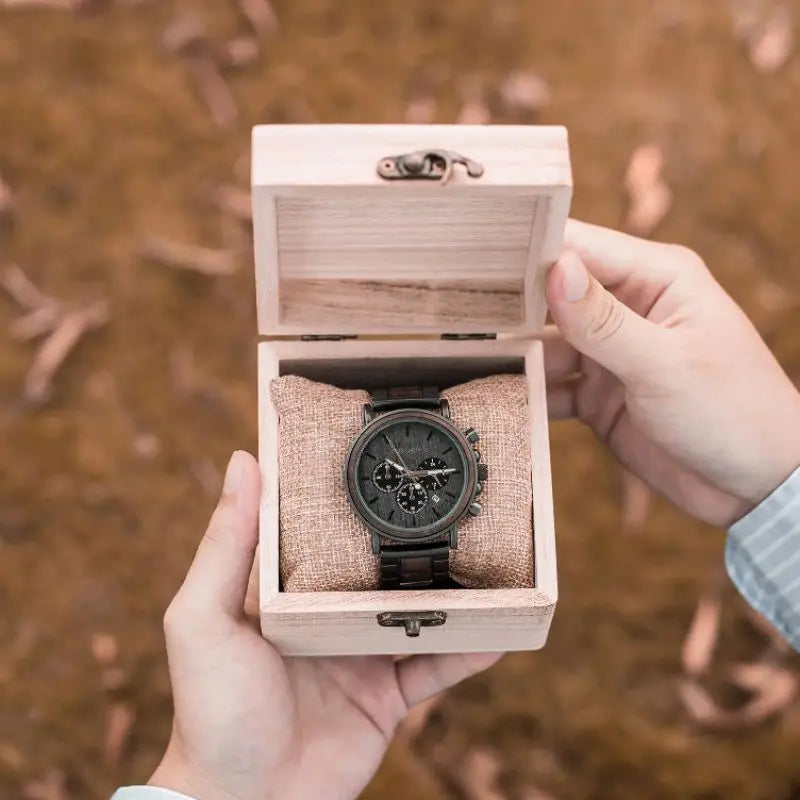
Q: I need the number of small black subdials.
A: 3